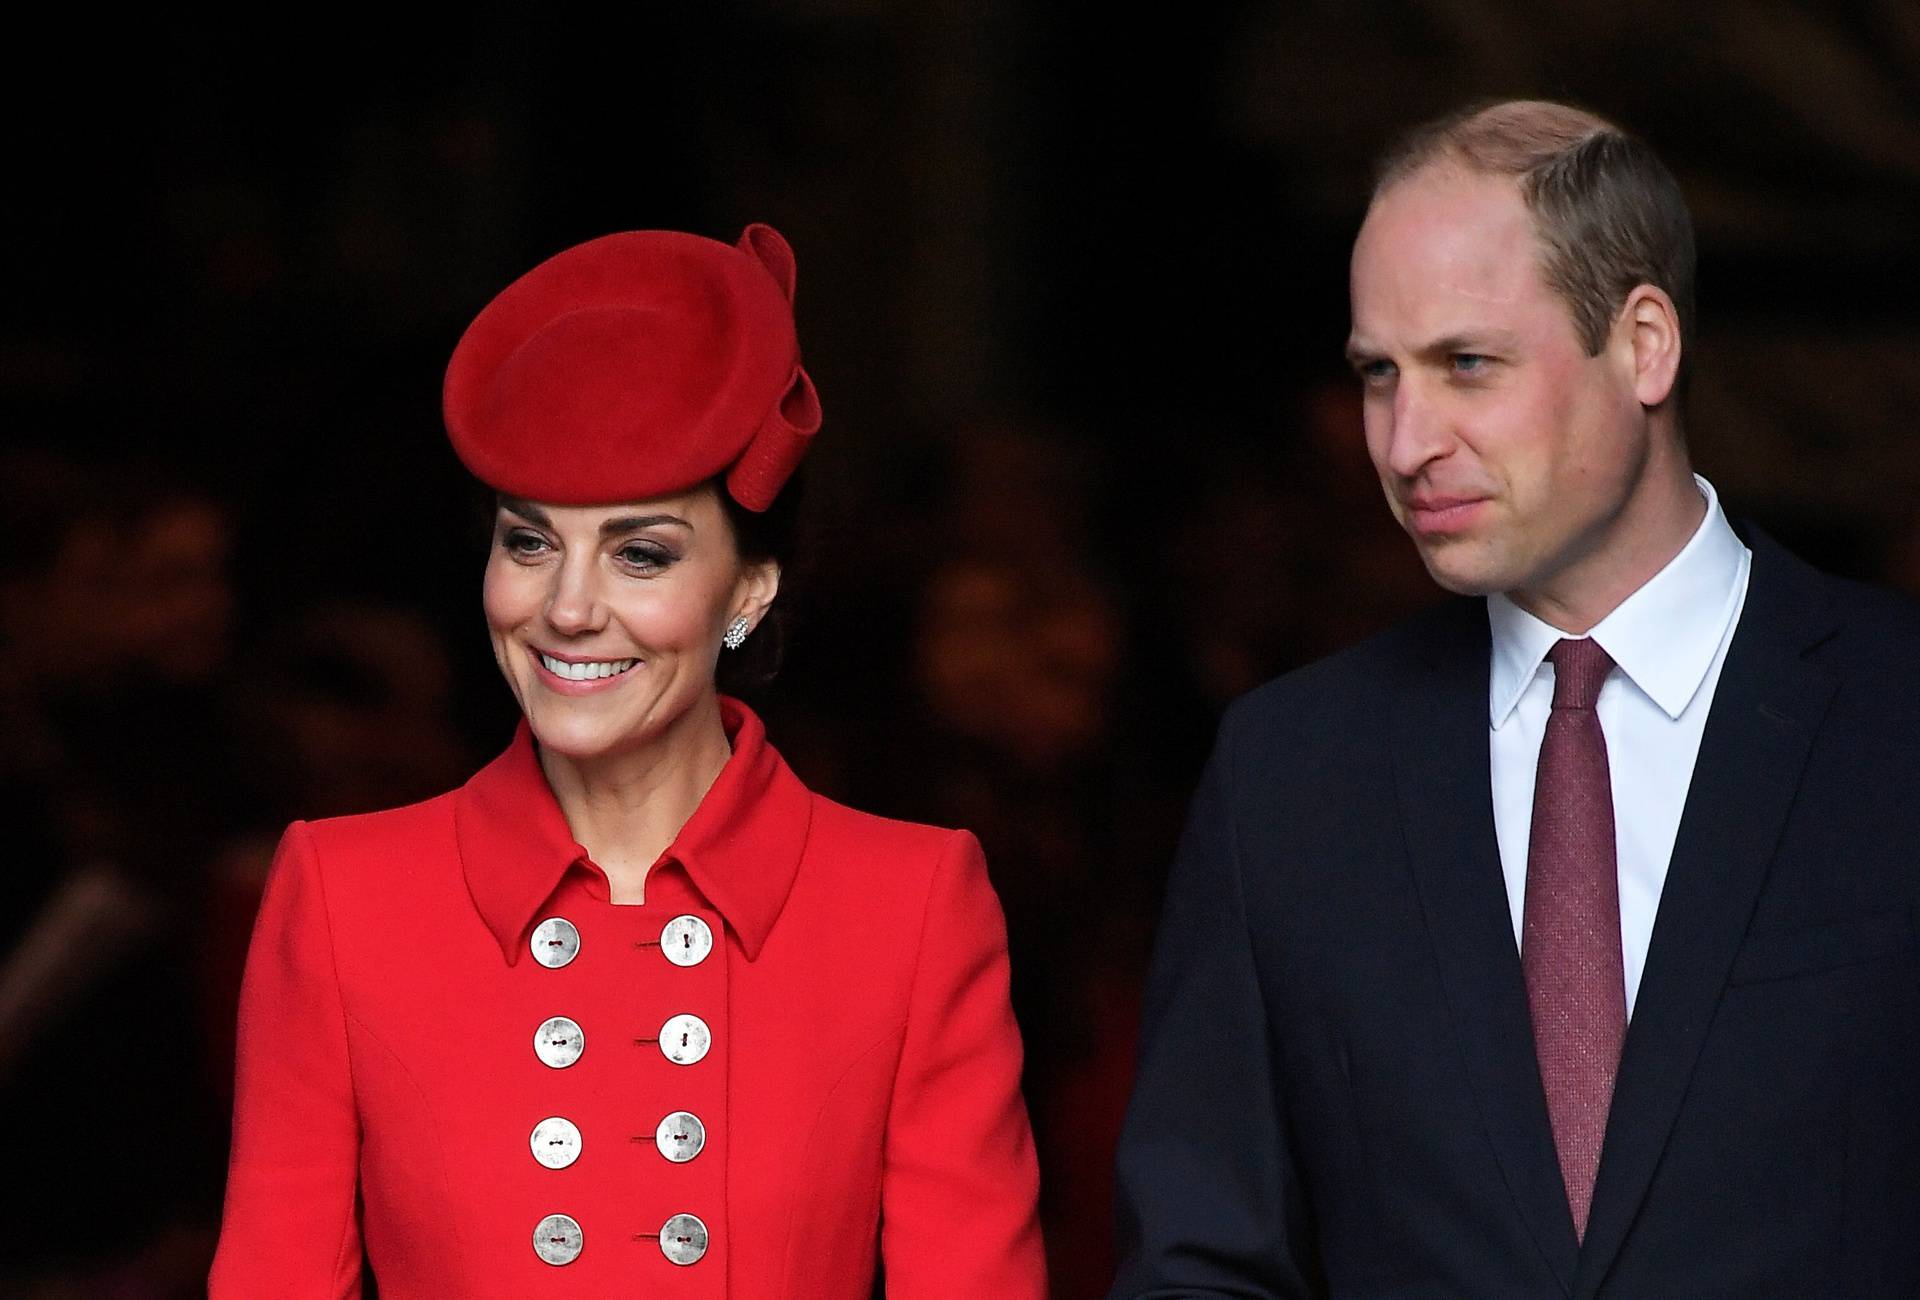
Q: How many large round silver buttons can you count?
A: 8